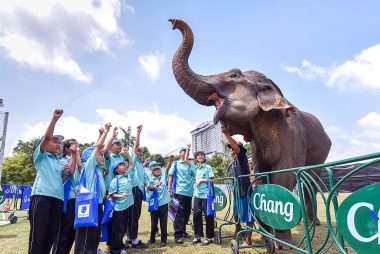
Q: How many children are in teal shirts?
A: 10